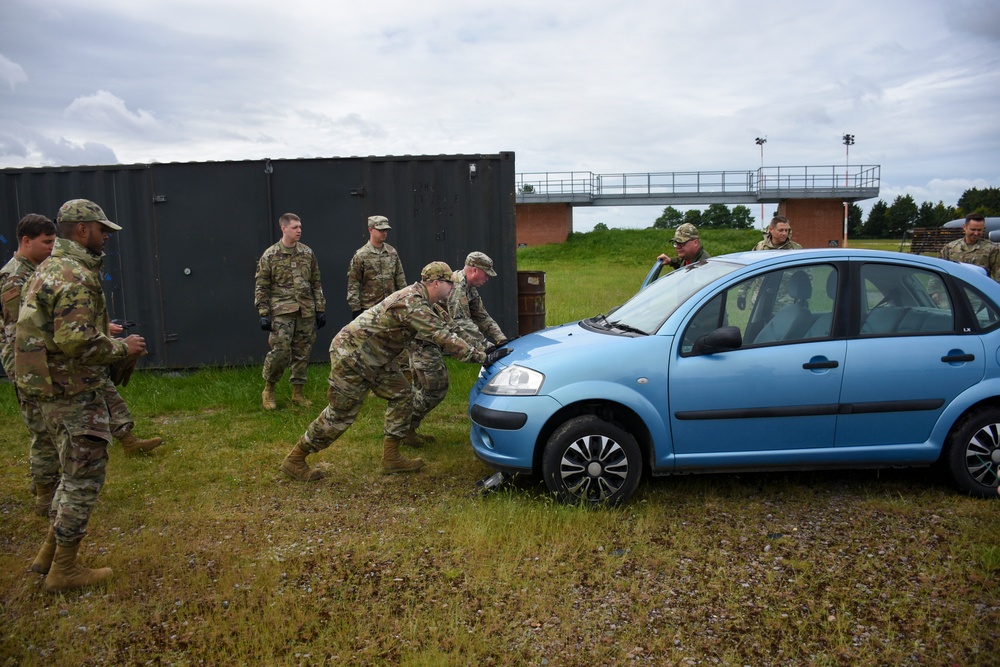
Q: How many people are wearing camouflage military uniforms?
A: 9